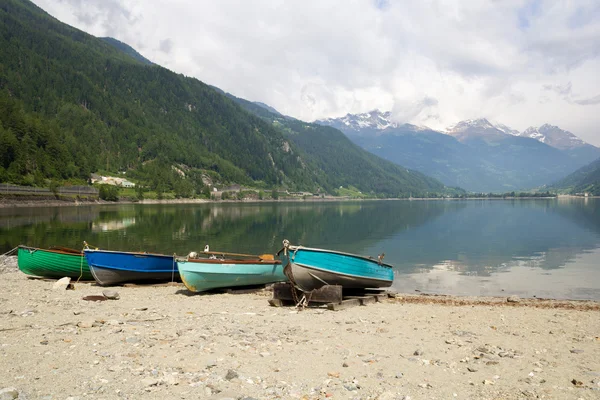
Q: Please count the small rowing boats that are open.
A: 4